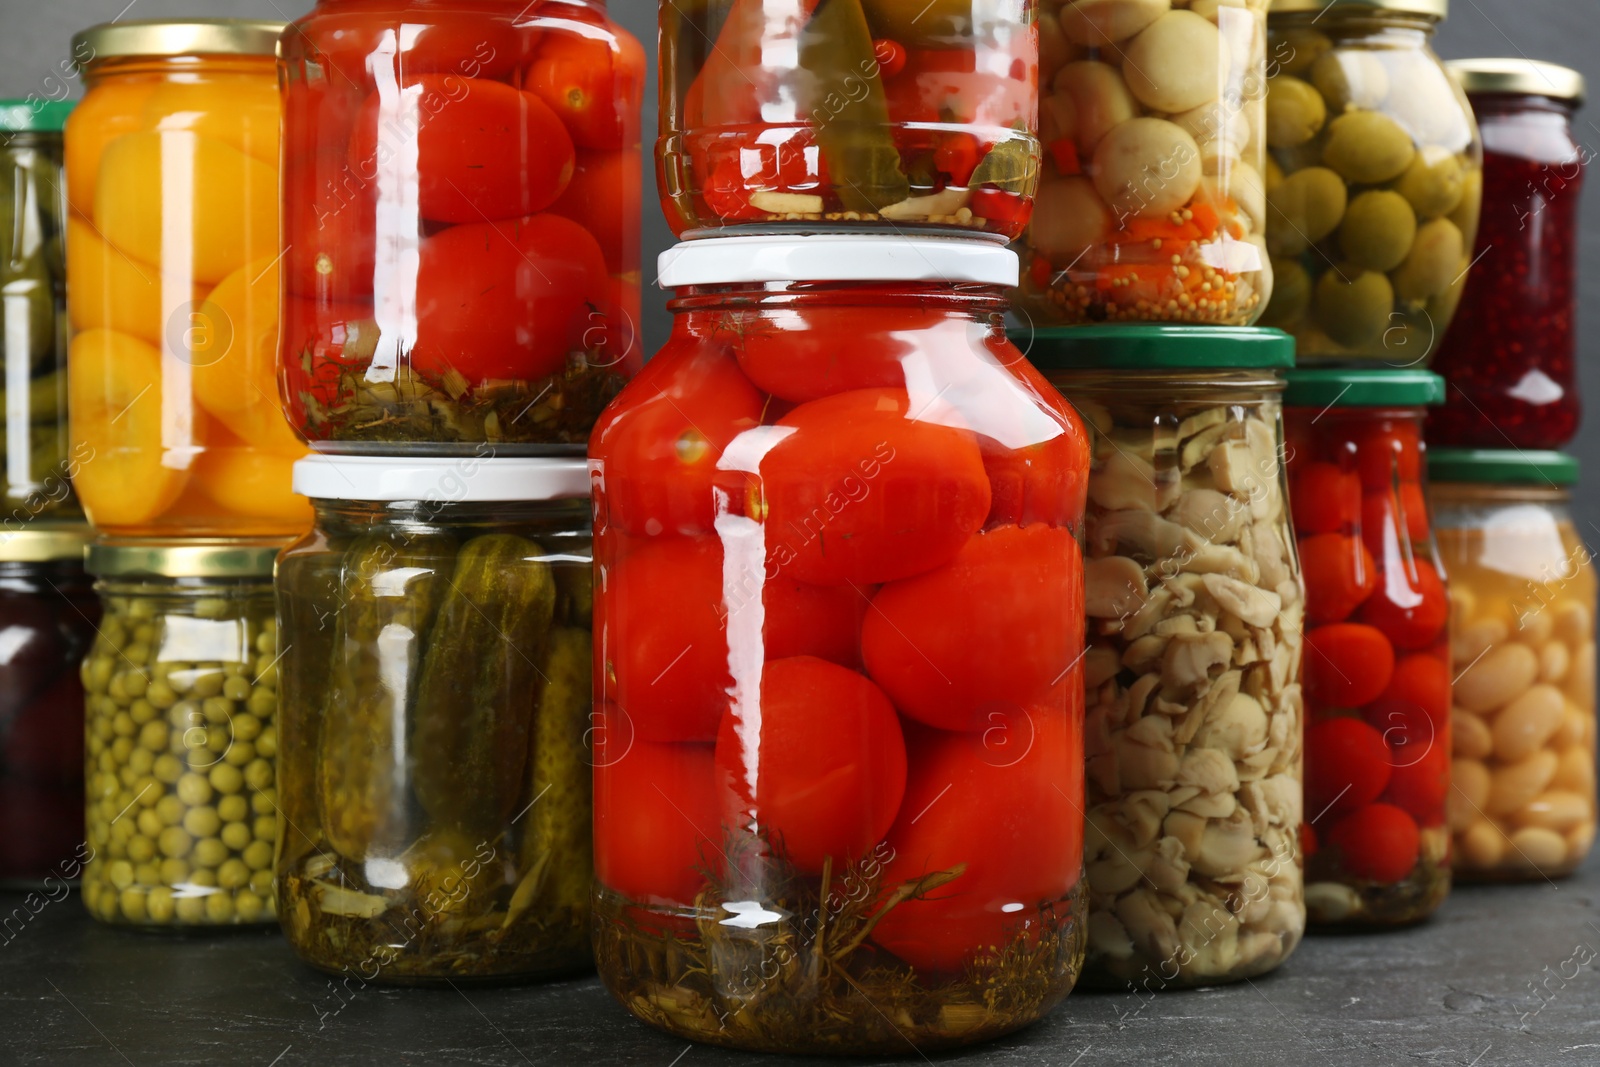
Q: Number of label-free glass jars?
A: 14